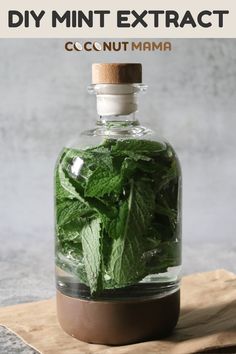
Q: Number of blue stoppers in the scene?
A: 0